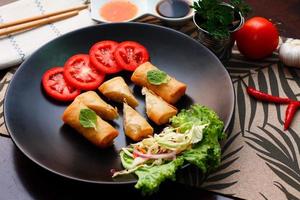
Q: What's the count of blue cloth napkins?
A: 0